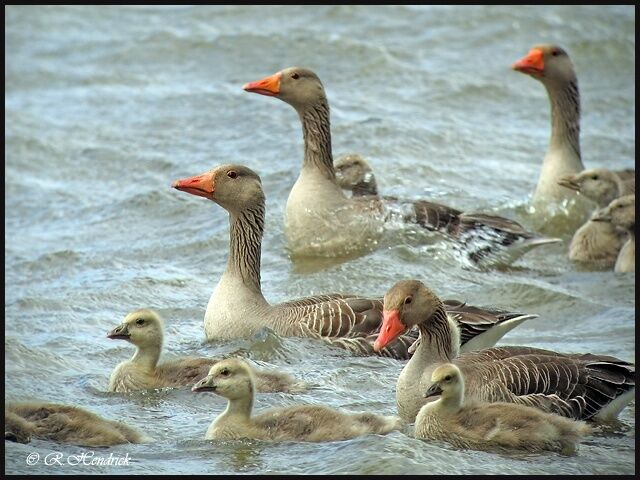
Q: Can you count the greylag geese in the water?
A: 11